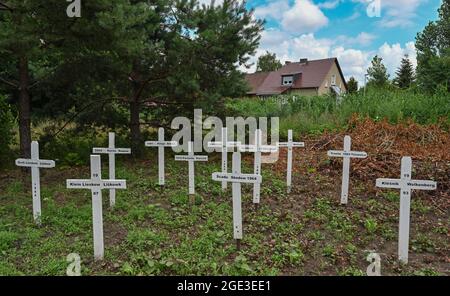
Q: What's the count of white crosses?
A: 11